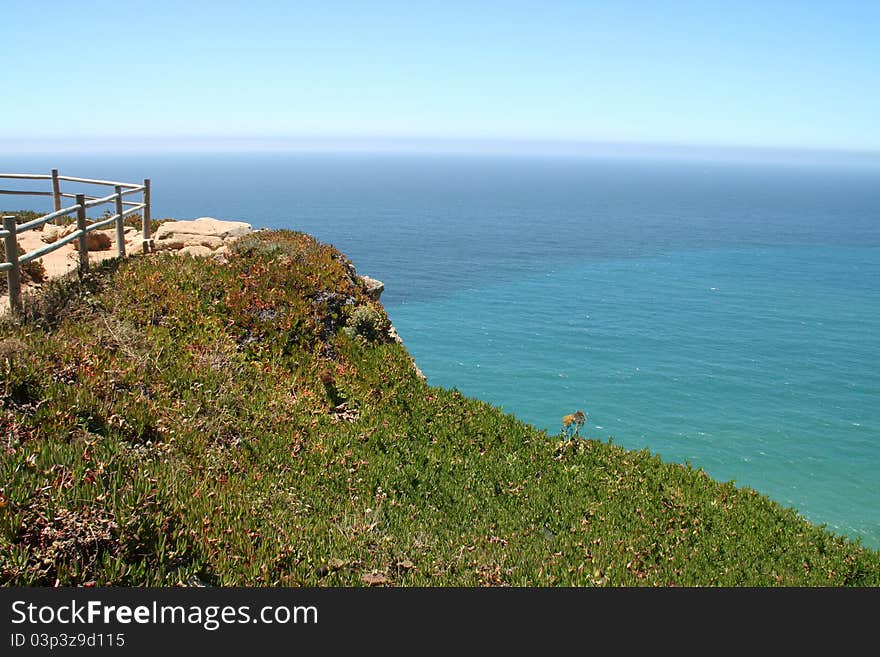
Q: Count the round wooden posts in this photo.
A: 5